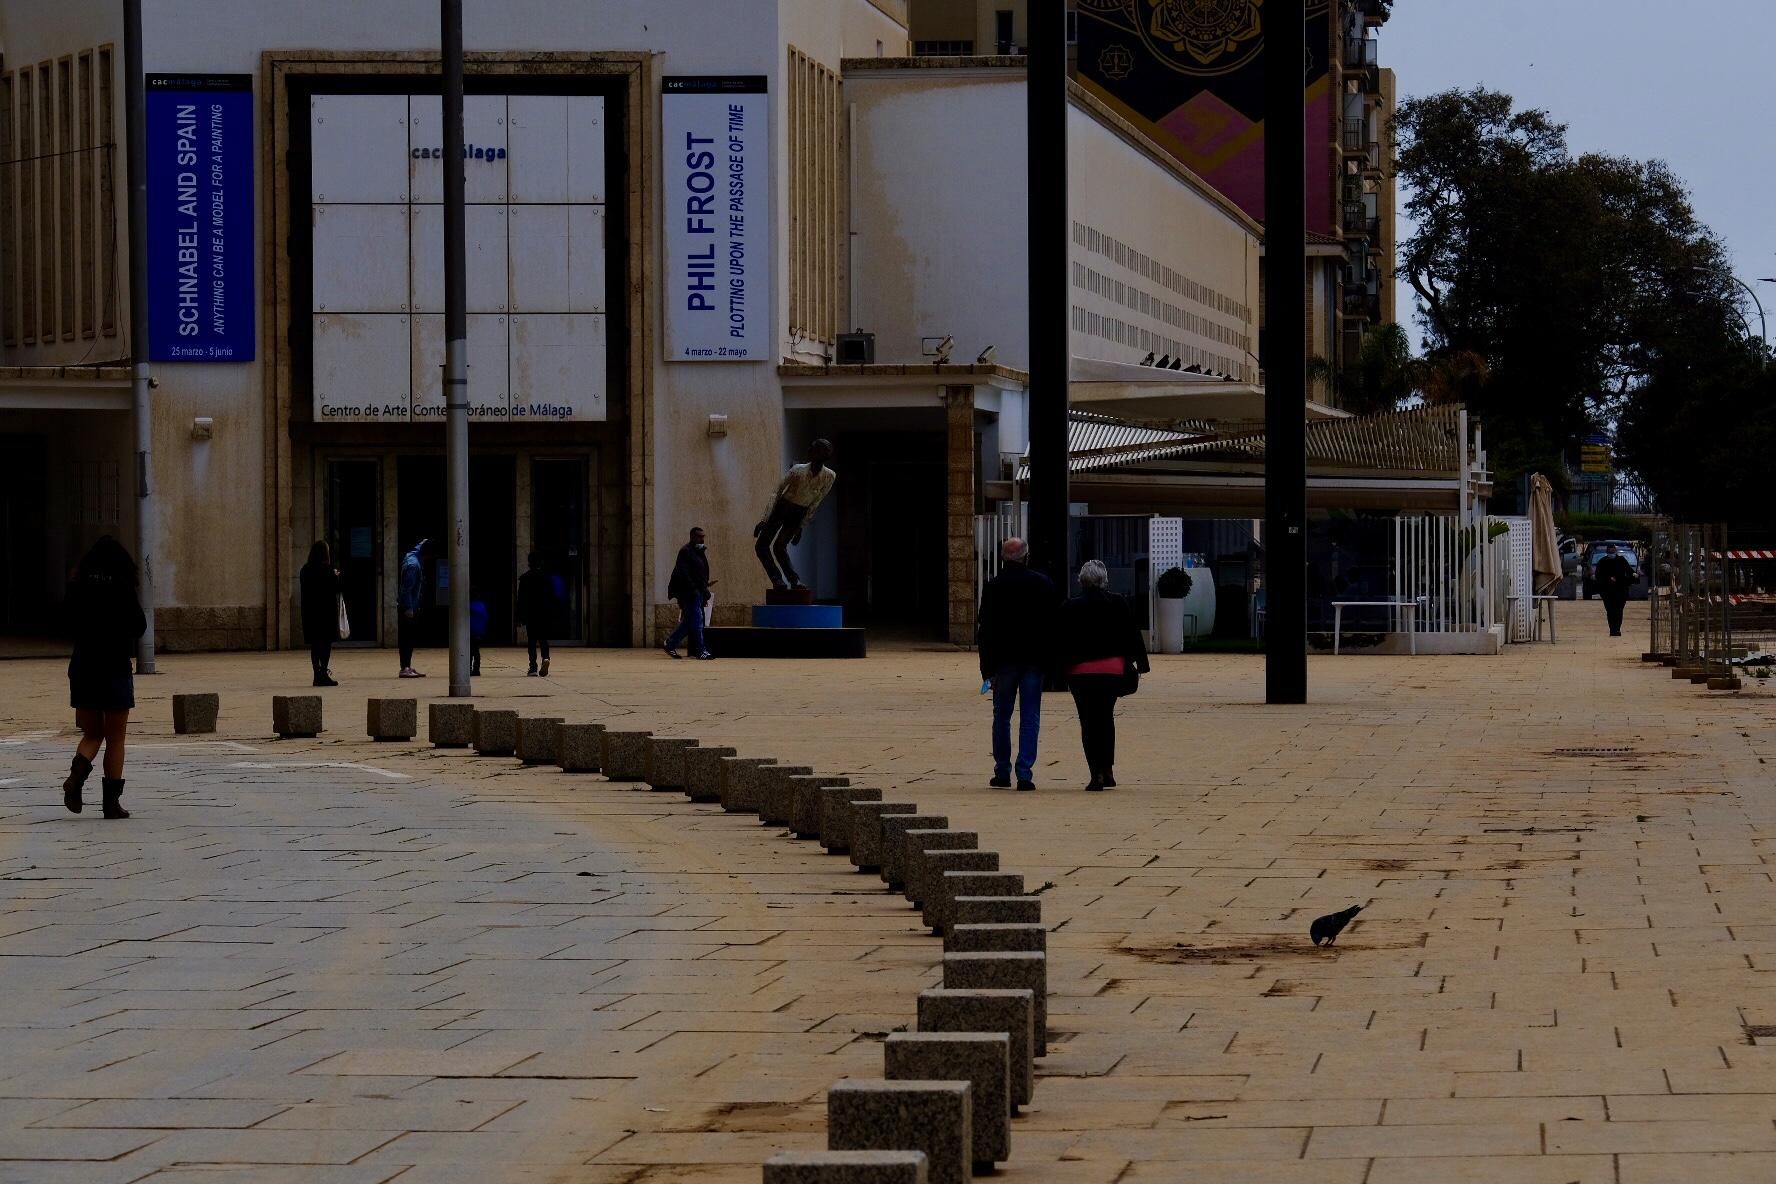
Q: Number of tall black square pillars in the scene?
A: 2